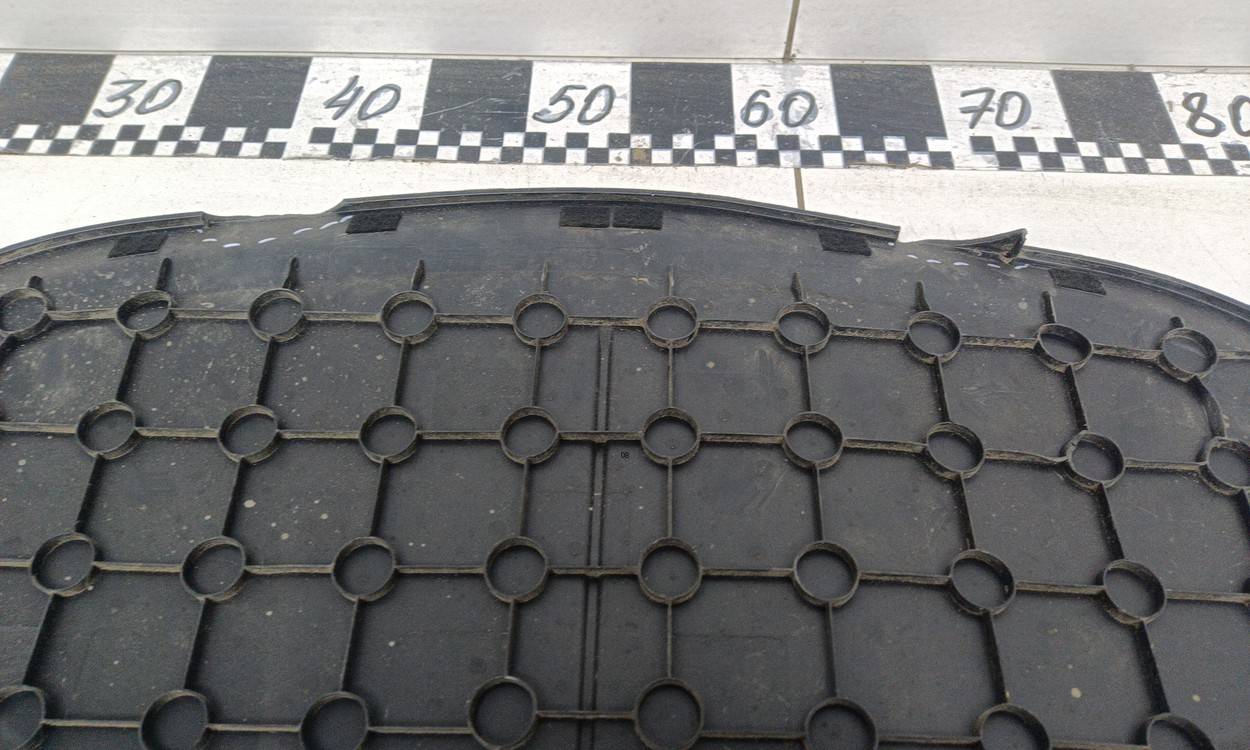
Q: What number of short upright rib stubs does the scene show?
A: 10